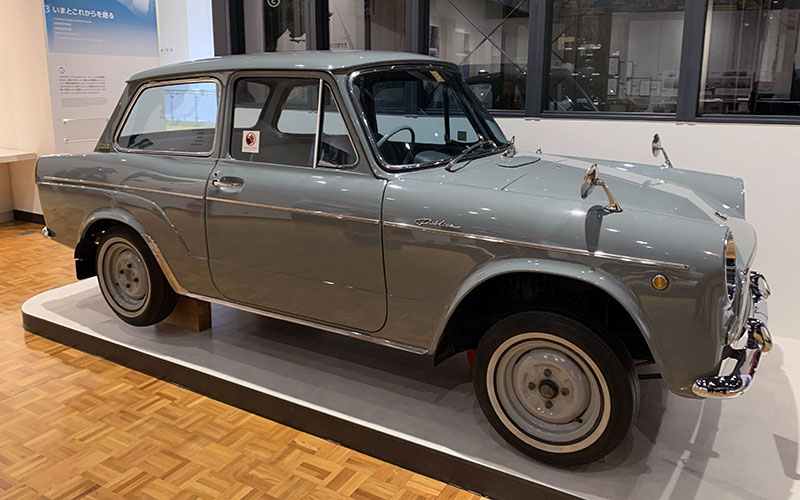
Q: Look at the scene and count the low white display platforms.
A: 1